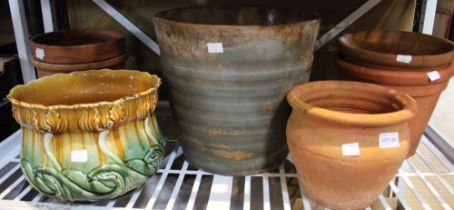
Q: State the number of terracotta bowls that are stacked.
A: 4